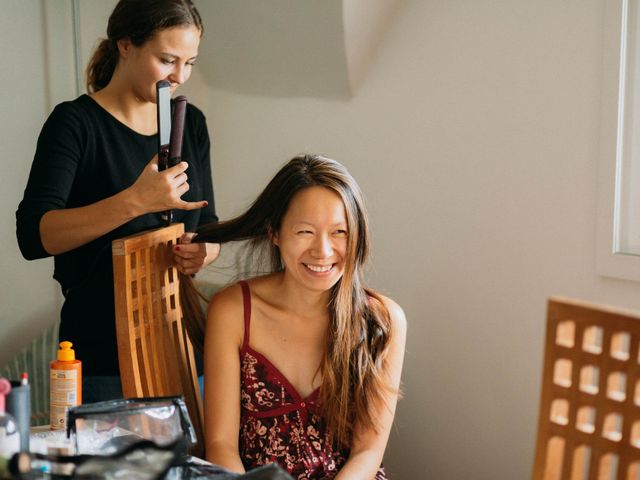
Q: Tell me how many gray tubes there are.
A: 1